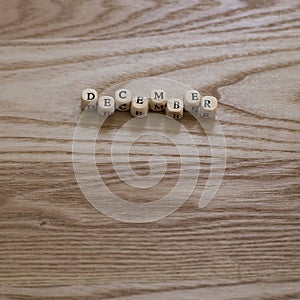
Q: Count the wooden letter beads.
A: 8